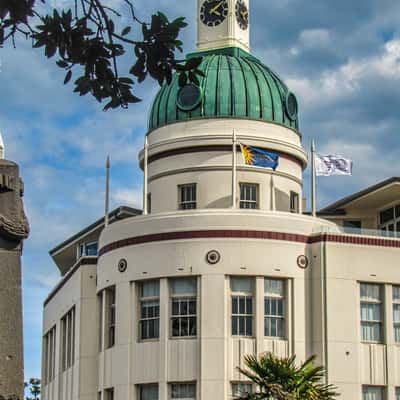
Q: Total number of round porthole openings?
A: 2